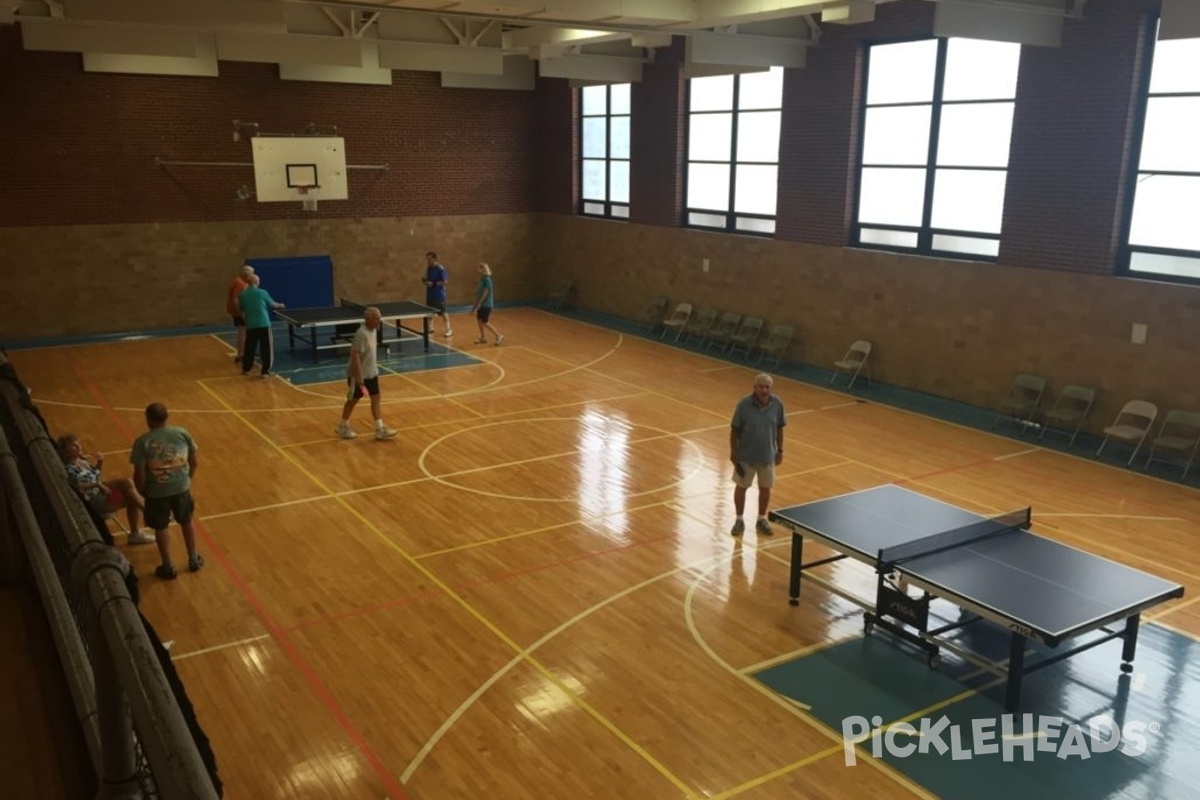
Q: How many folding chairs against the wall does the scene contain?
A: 12